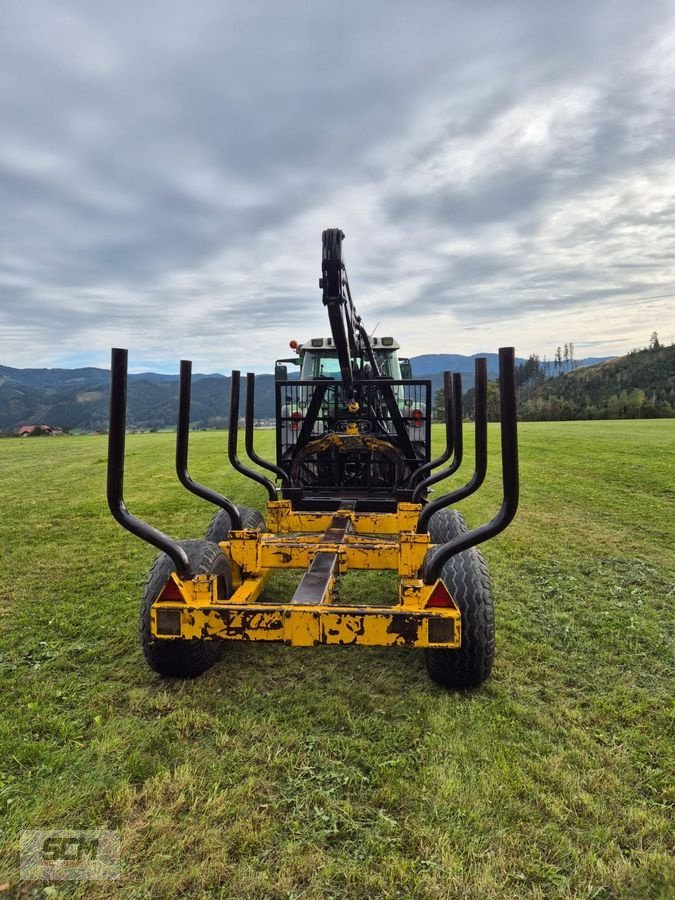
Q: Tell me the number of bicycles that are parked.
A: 0